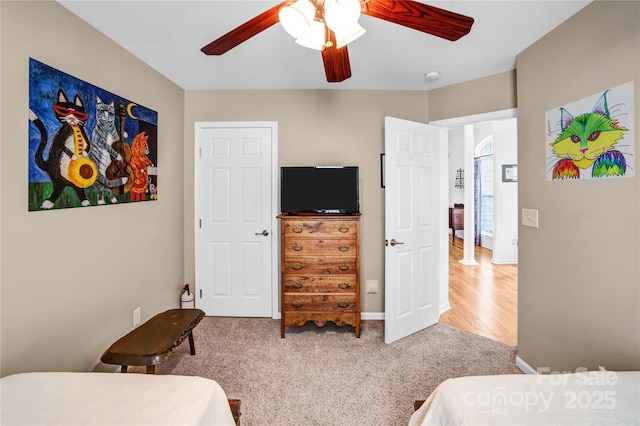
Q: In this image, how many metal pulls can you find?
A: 10